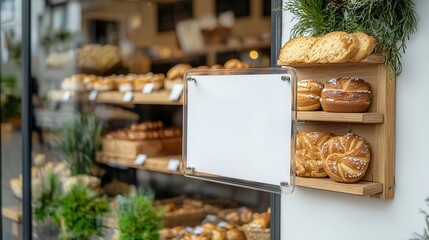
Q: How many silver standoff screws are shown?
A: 4